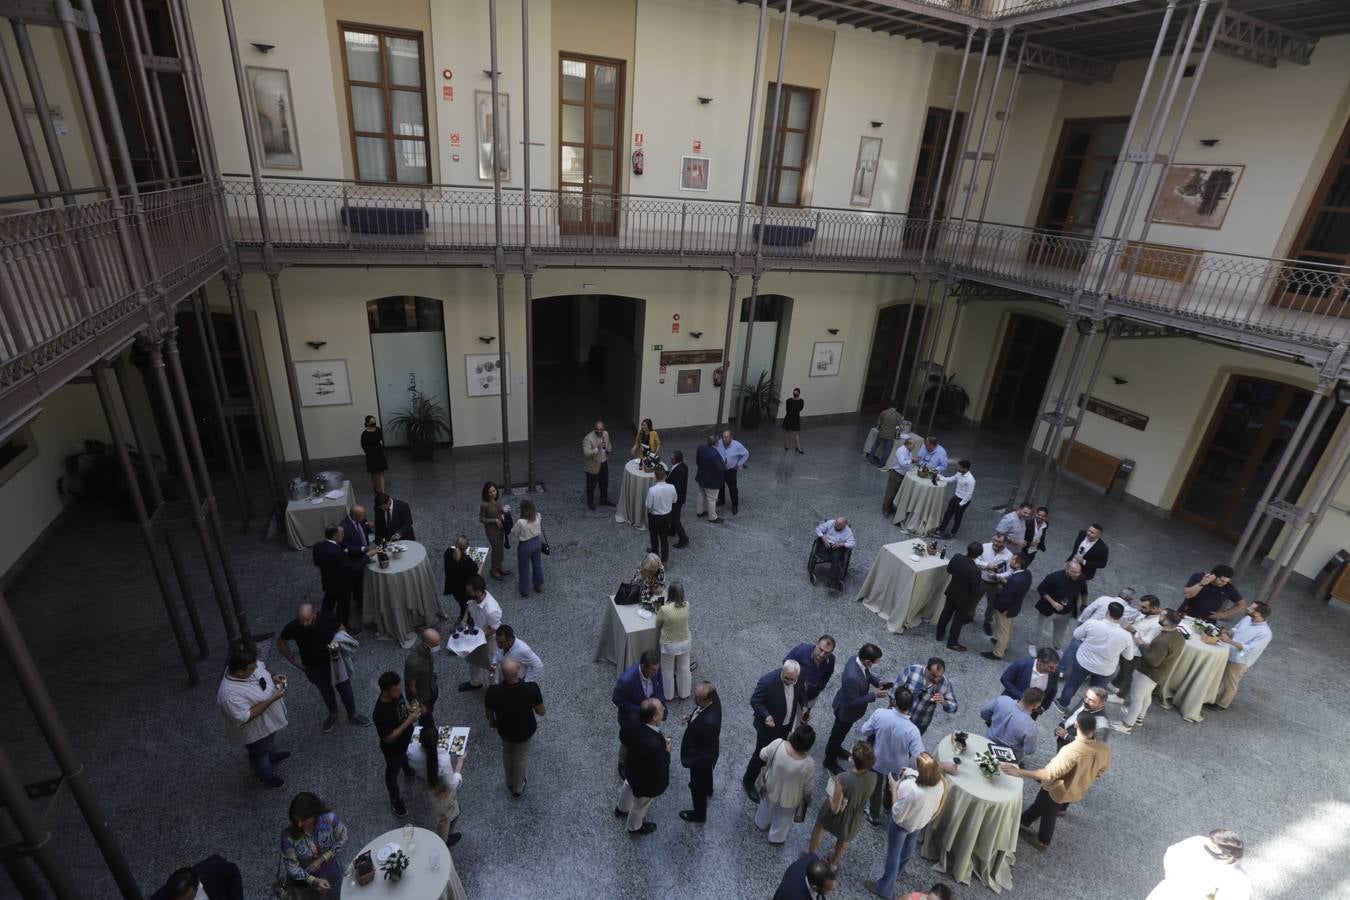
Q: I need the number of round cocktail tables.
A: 6